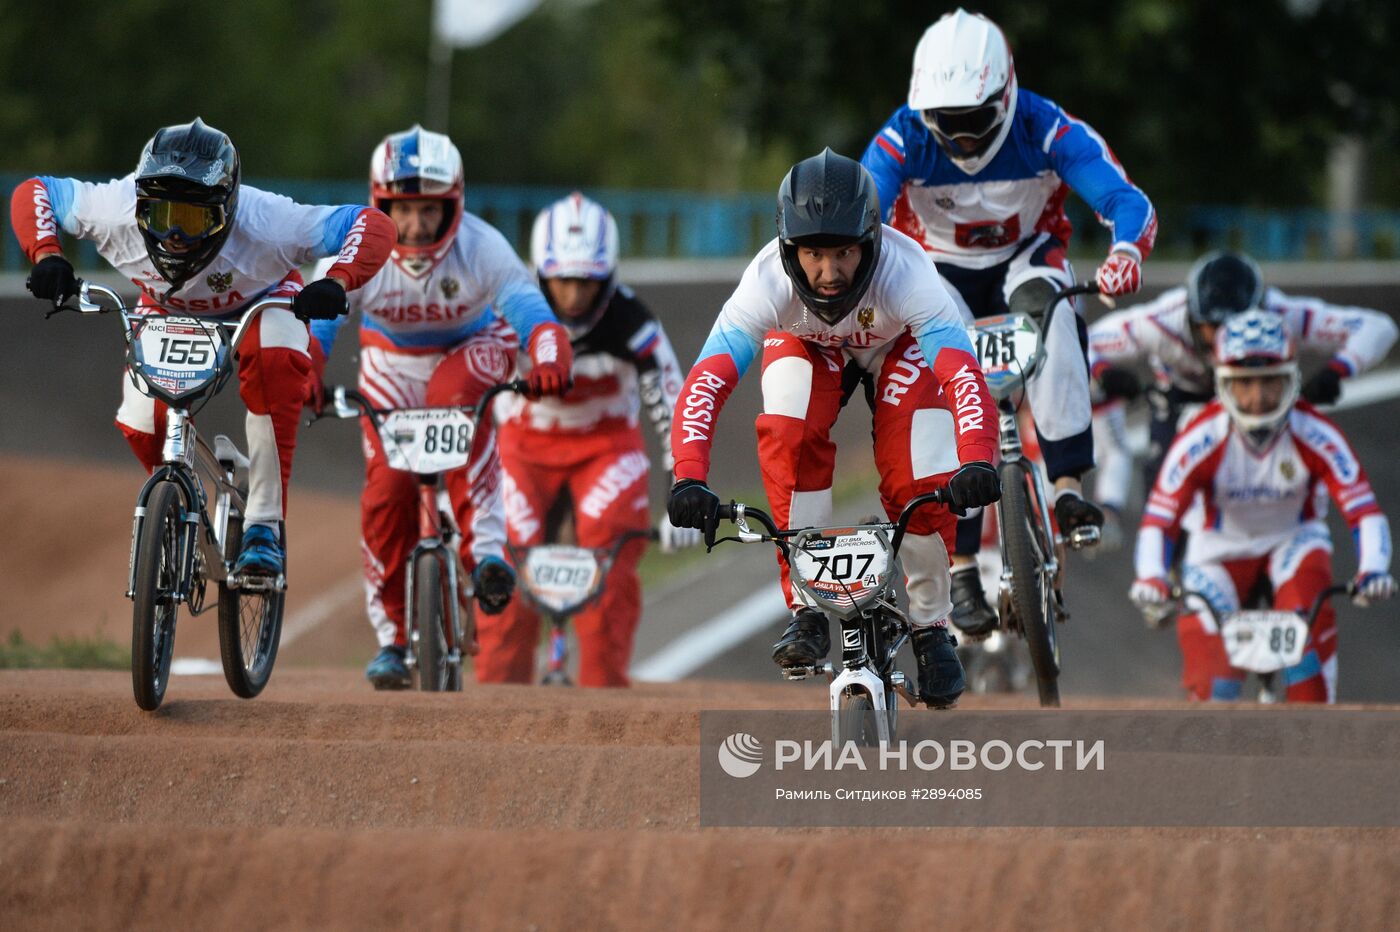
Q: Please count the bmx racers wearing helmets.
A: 7